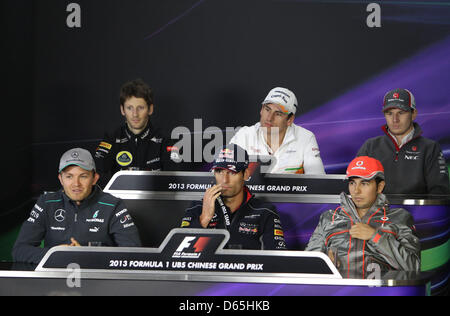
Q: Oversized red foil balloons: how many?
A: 0